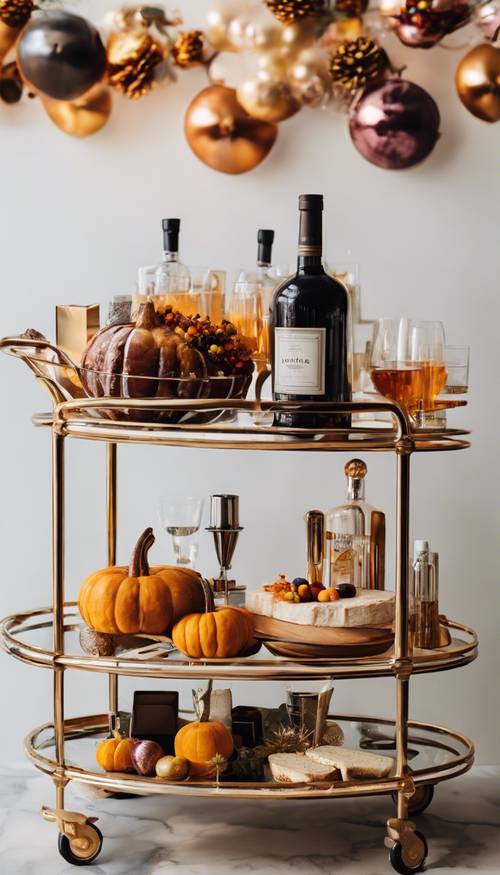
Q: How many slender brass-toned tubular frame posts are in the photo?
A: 3